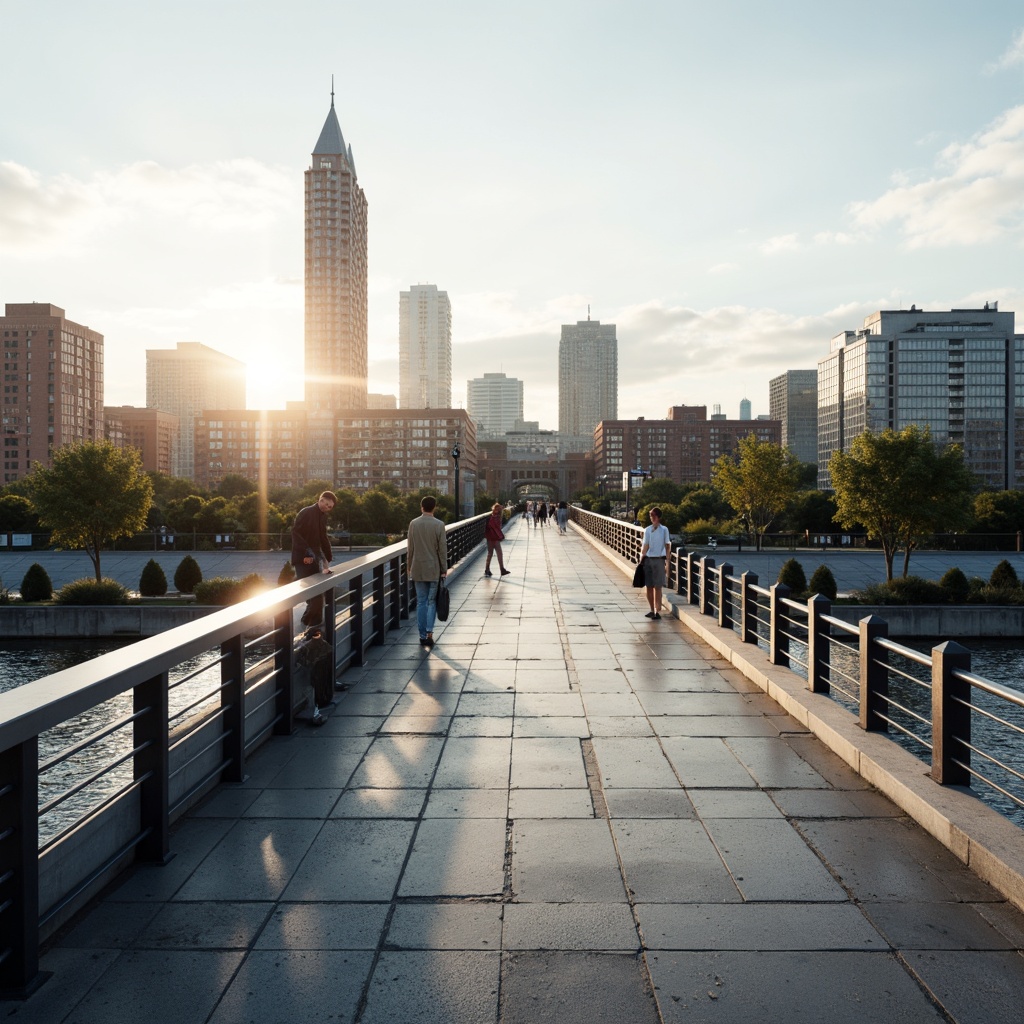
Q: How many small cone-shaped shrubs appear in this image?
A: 8